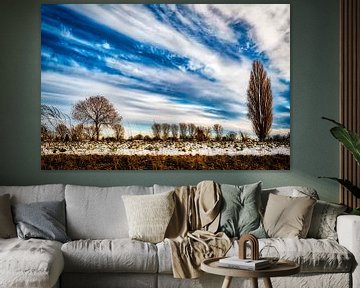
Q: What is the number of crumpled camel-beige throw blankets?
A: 1